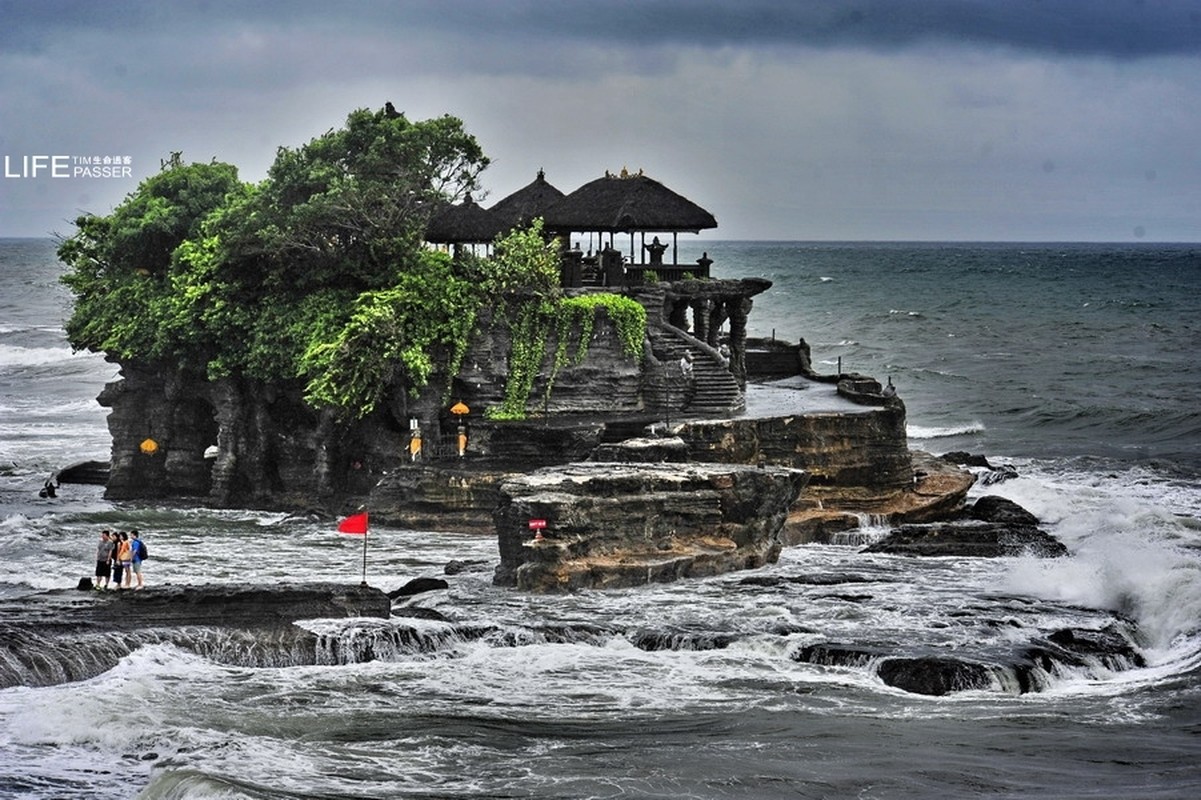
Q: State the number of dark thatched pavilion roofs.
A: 3